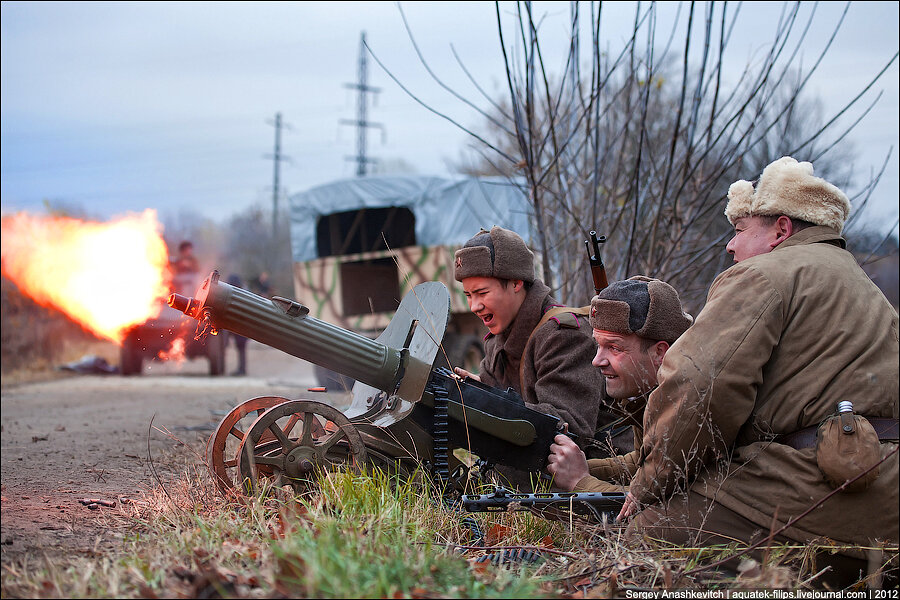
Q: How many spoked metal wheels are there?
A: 2